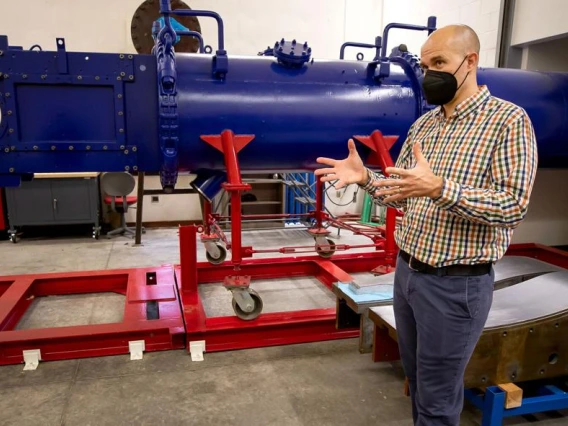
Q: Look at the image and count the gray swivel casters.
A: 3